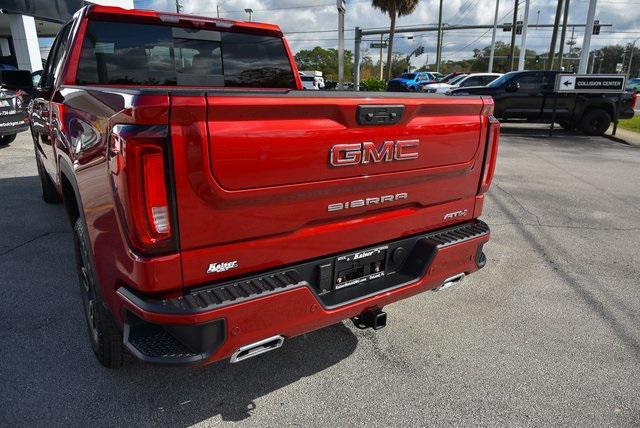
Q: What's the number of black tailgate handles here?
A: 1